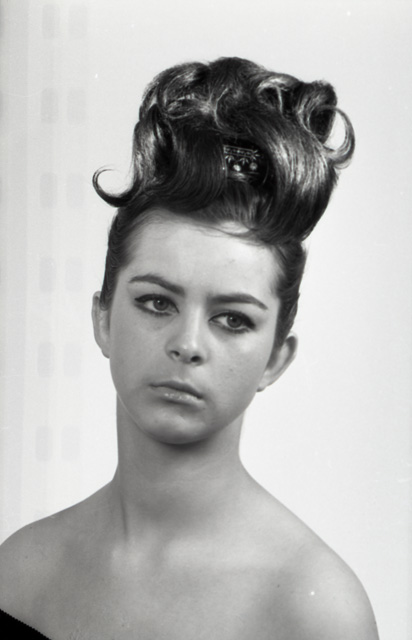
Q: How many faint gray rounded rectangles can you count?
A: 12